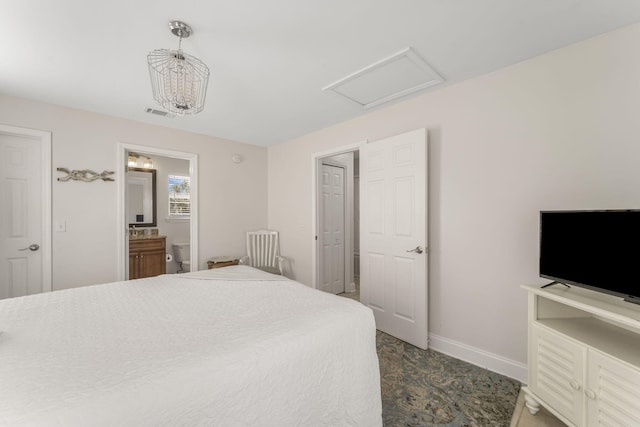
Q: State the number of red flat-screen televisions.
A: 0